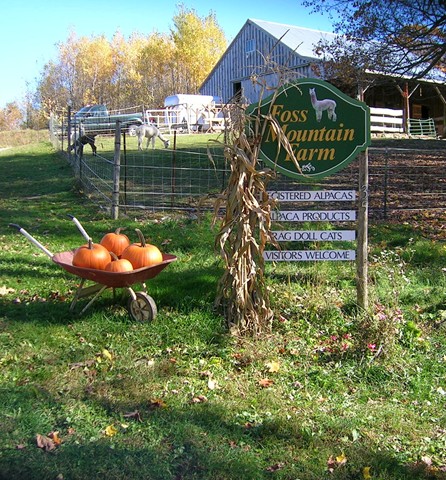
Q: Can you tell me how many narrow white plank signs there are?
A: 4